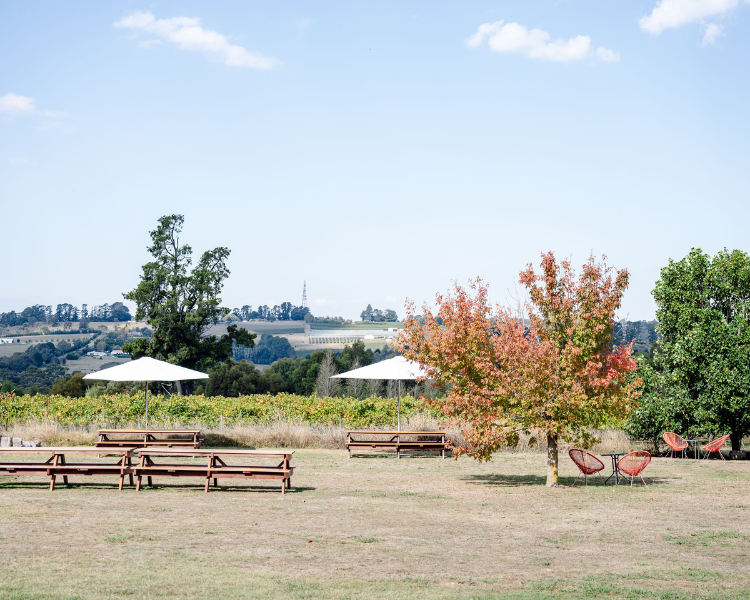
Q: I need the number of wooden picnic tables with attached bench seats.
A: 4